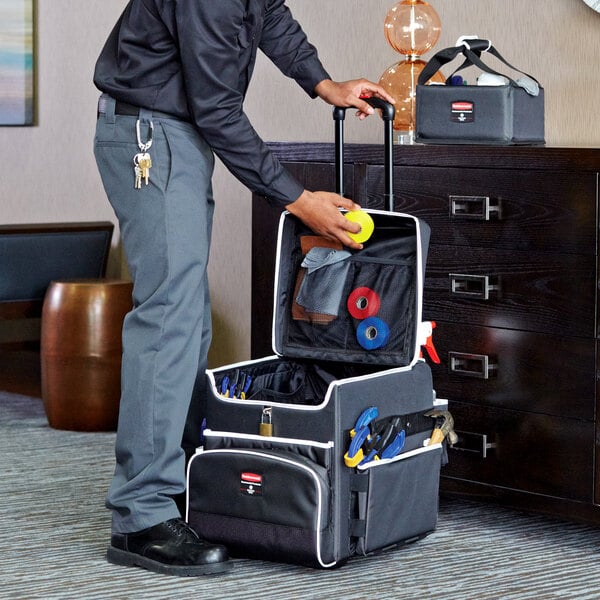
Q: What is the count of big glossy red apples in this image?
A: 0